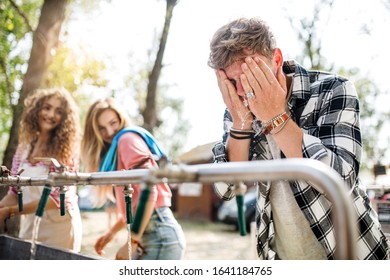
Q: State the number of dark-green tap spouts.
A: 6